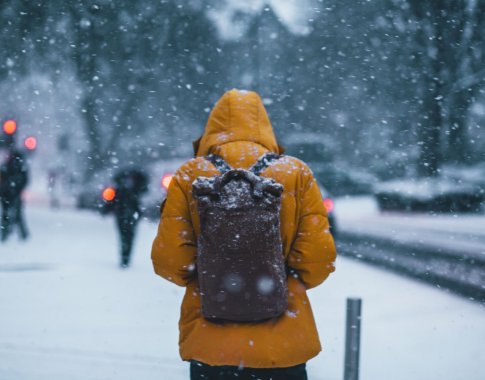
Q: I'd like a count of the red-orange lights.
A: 5